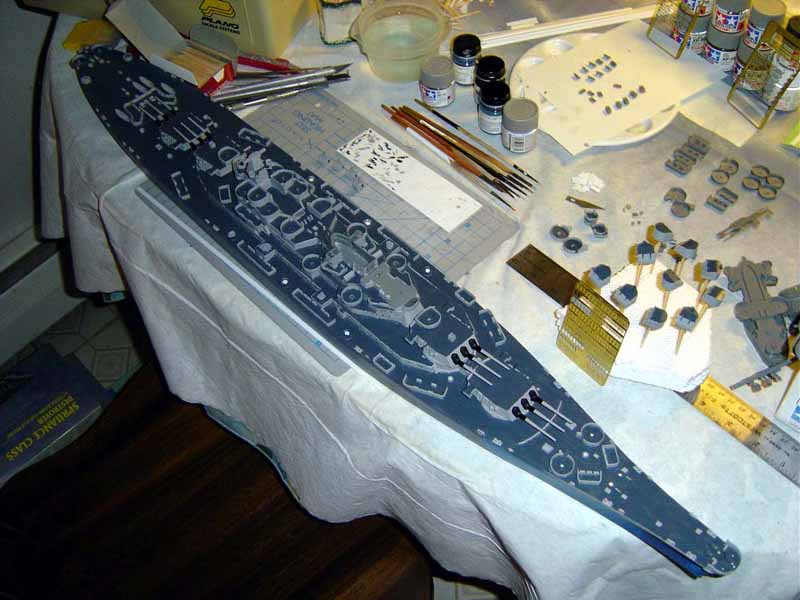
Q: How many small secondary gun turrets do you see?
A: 10